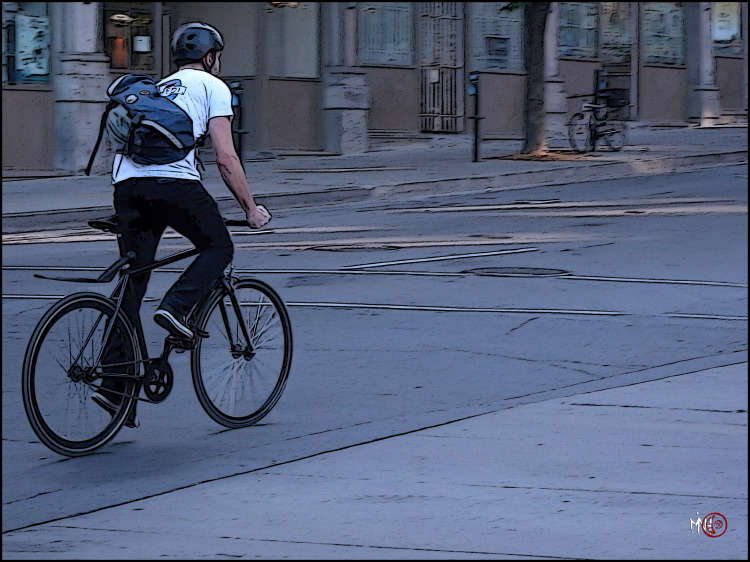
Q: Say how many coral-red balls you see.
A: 0